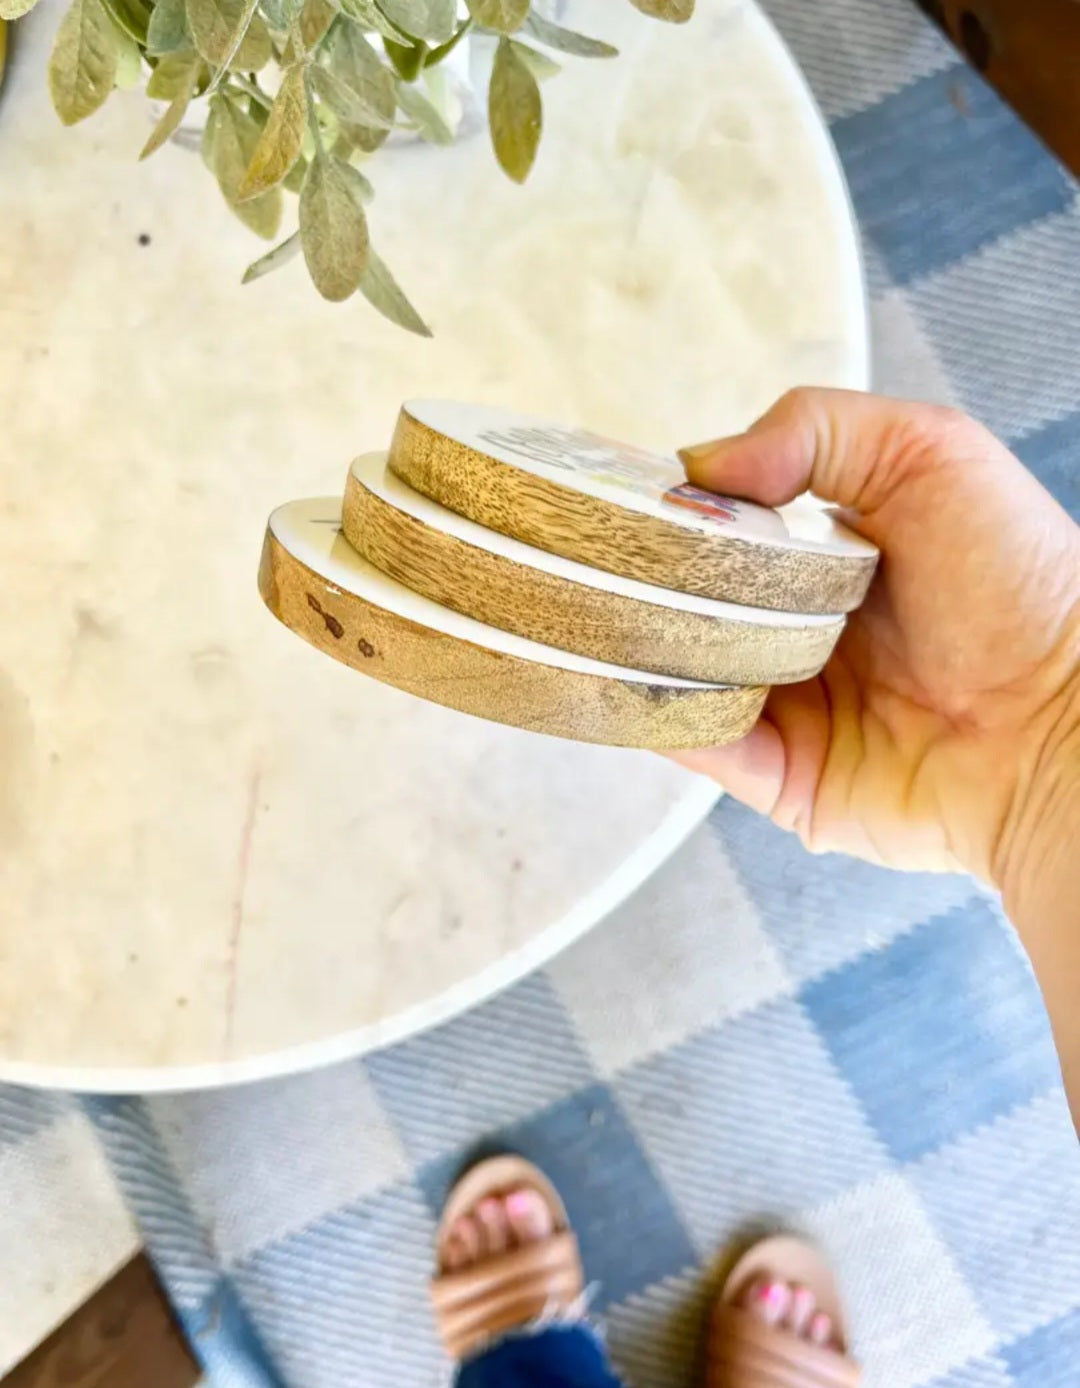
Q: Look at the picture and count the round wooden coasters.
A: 3